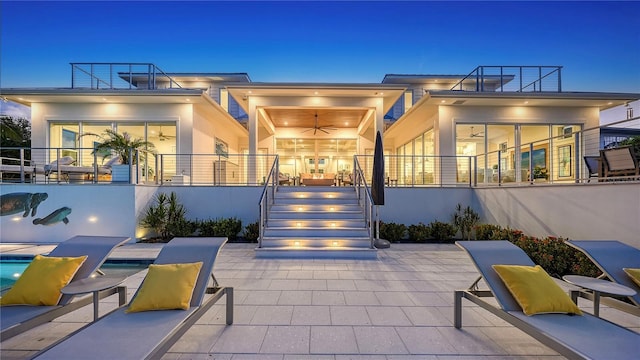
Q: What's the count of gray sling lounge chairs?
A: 4